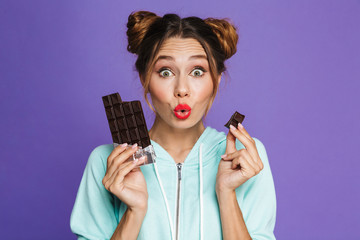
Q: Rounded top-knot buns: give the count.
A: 2